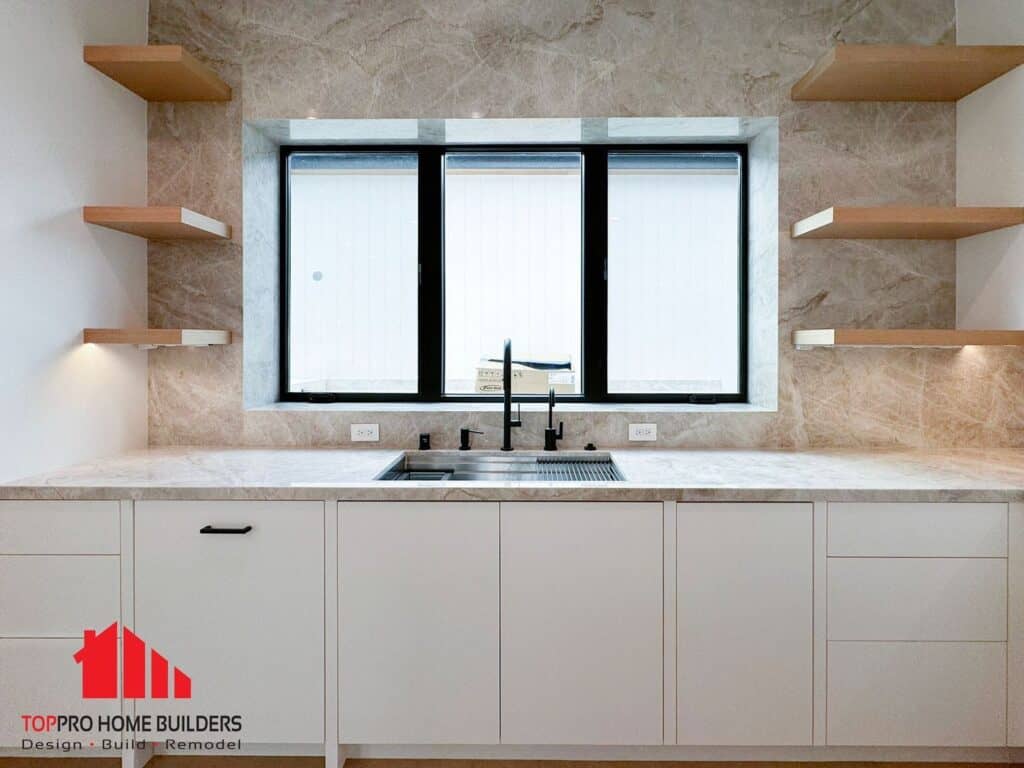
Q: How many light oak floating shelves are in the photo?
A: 6